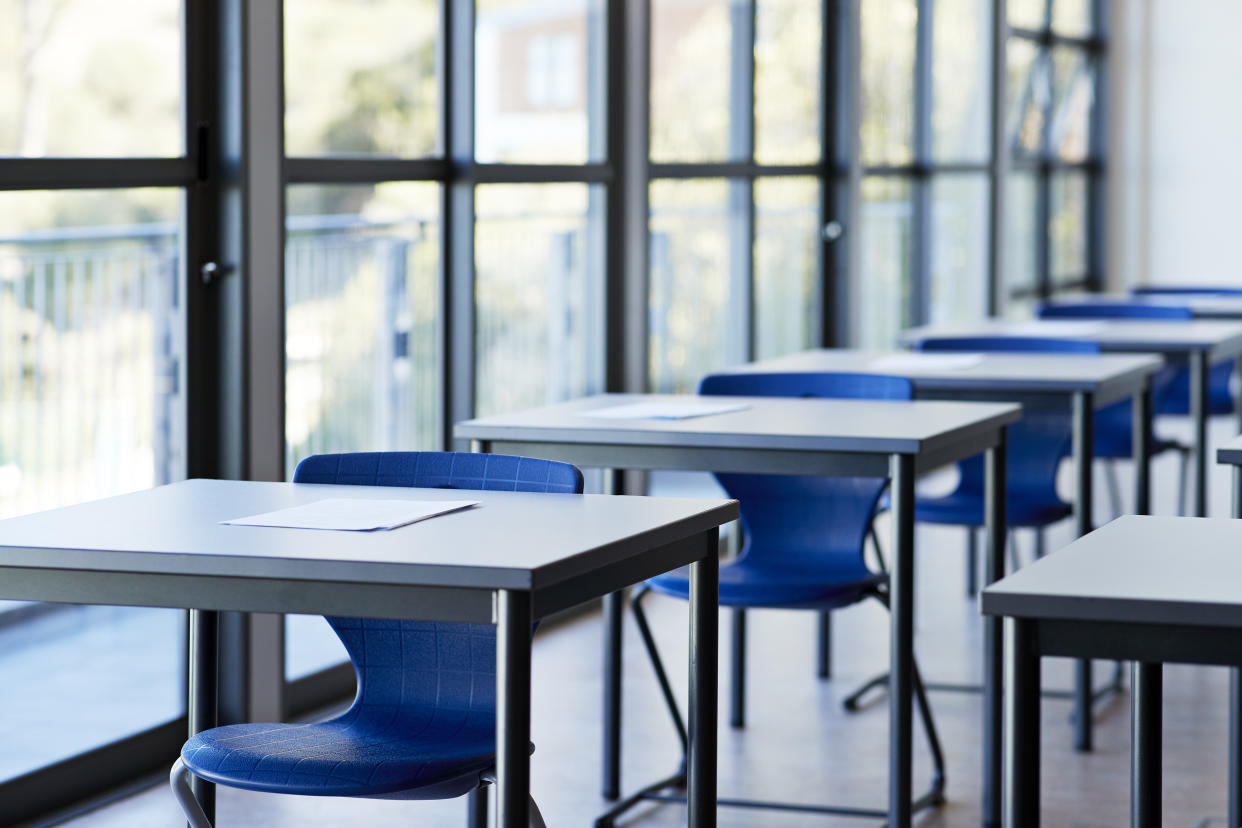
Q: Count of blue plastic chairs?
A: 5